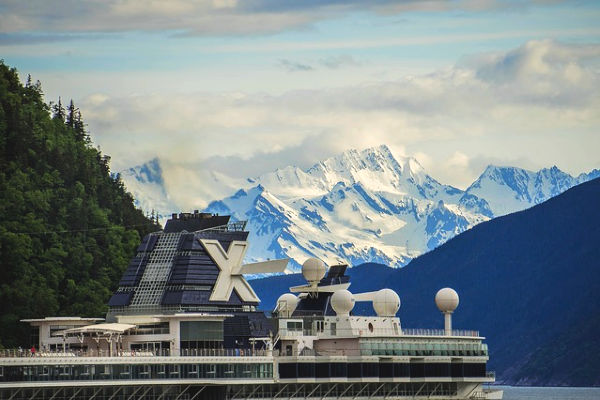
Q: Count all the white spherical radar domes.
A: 5